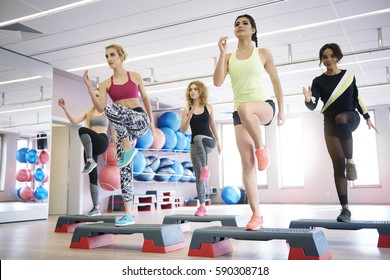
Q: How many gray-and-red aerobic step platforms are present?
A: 5